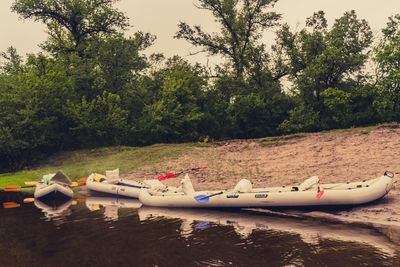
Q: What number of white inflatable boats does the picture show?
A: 3